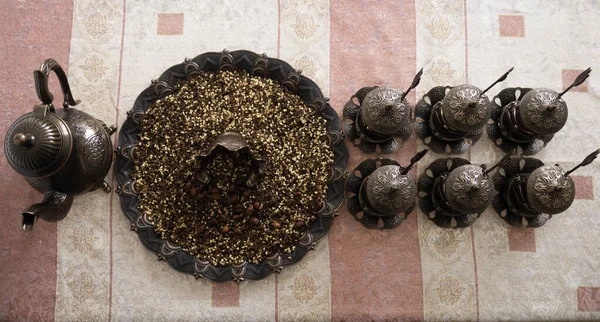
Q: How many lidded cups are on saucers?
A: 6